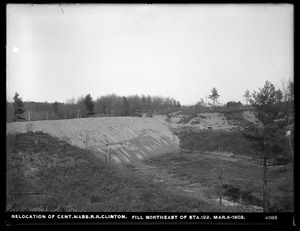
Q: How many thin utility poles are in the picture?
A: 5